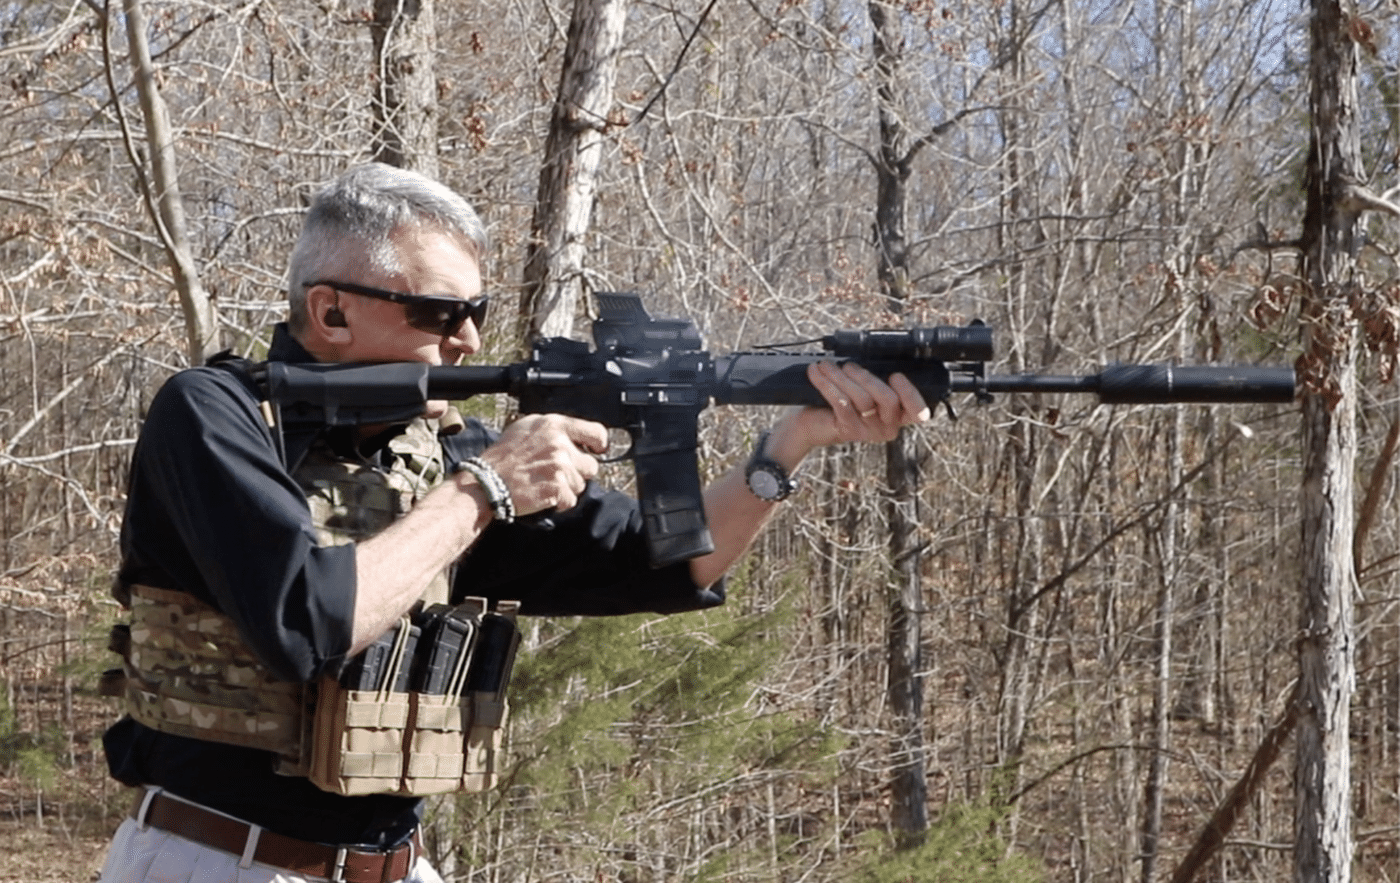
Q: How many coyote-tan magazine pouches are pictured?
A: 3